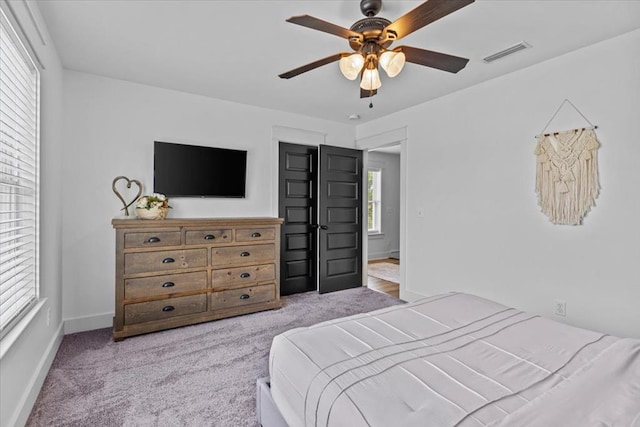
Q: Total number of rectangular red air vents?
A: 0